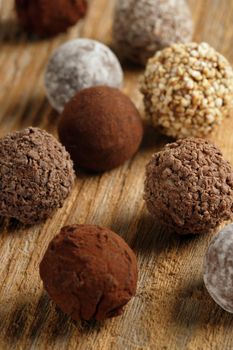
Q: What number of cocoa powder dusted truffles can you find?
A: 3